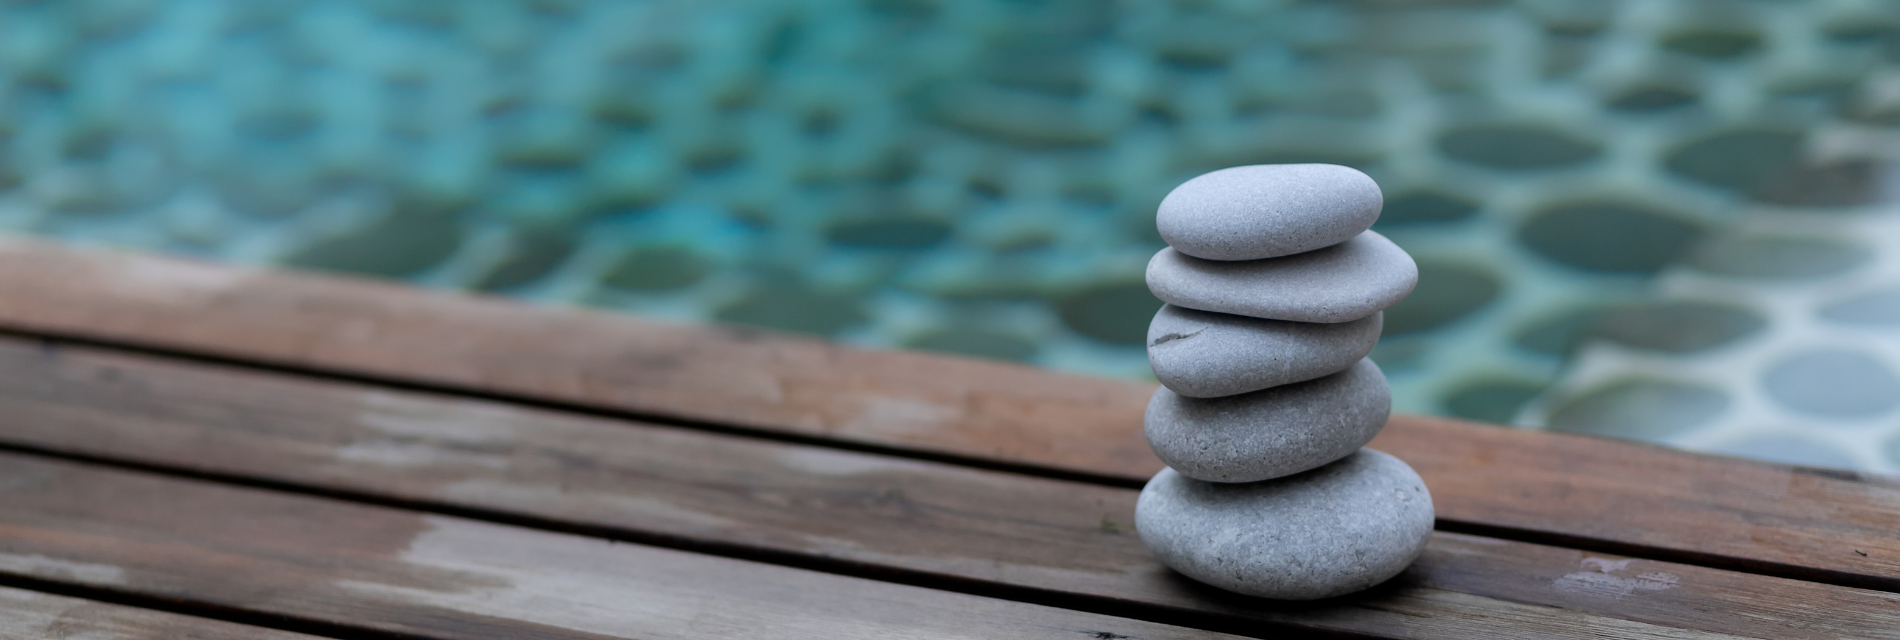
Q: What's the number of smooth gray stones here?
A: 5